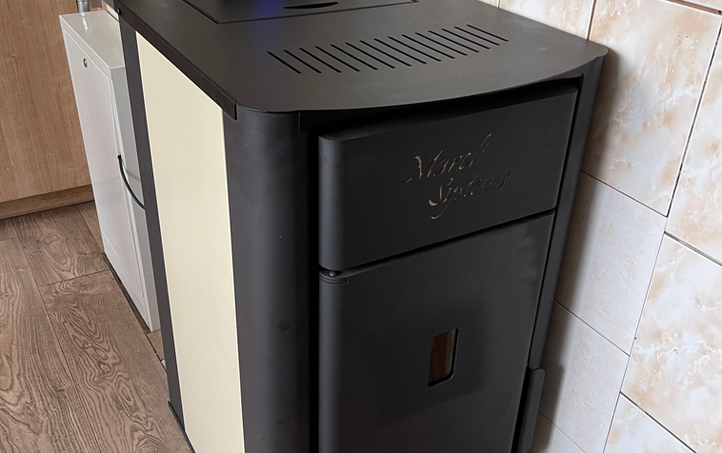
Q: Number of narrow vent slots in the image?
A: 15